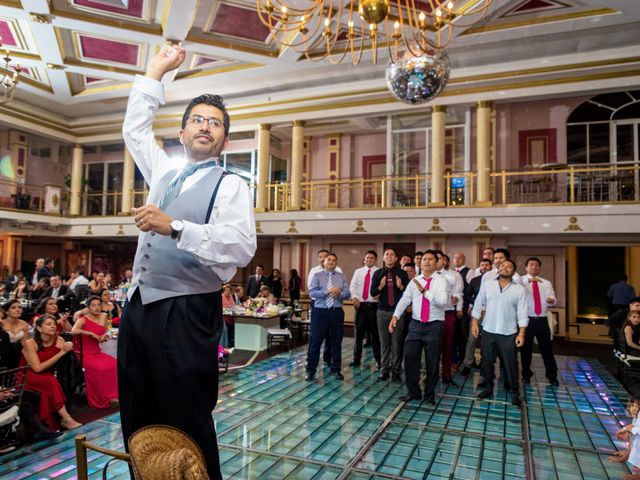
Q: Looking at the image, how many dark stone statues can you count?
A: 0